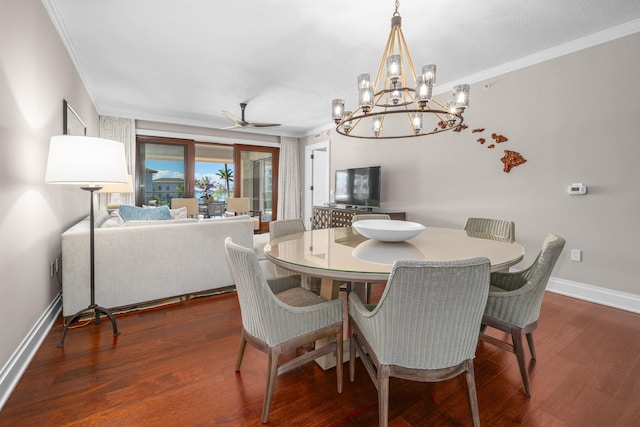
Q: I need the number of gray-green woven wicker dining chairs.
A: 6